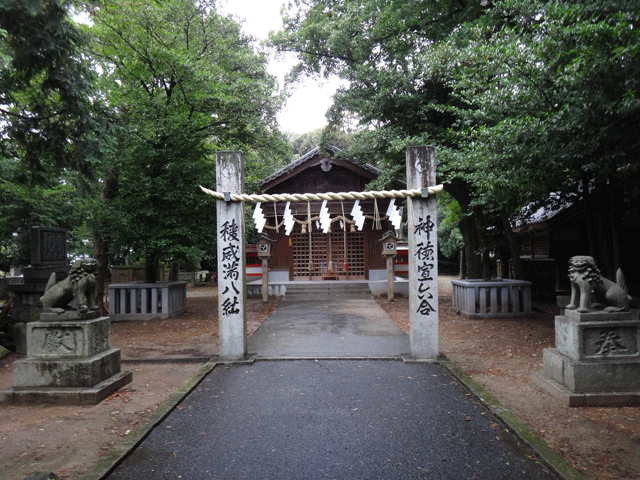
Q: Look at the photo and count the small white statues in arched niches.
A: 0